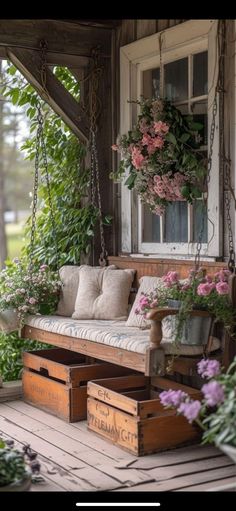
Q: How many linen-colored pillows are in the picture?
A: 3